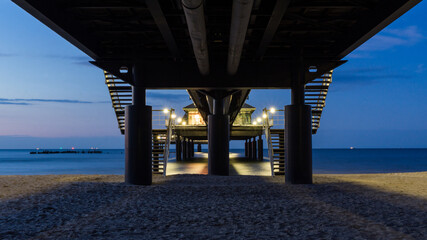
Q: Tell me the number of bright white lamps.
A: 8